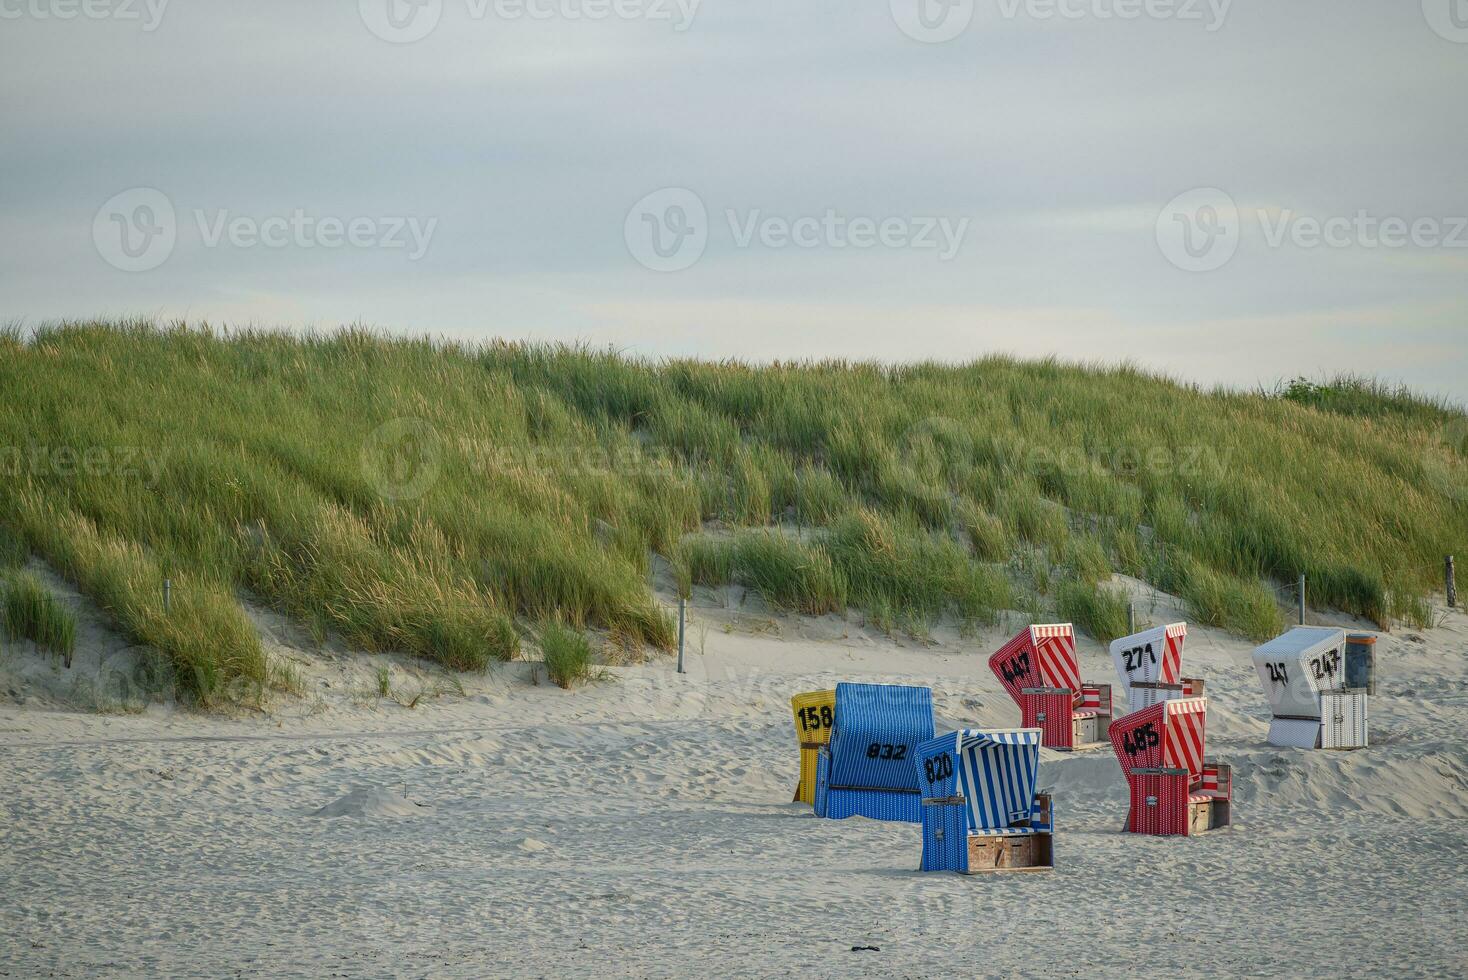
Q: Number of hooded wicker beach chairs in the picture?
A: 7